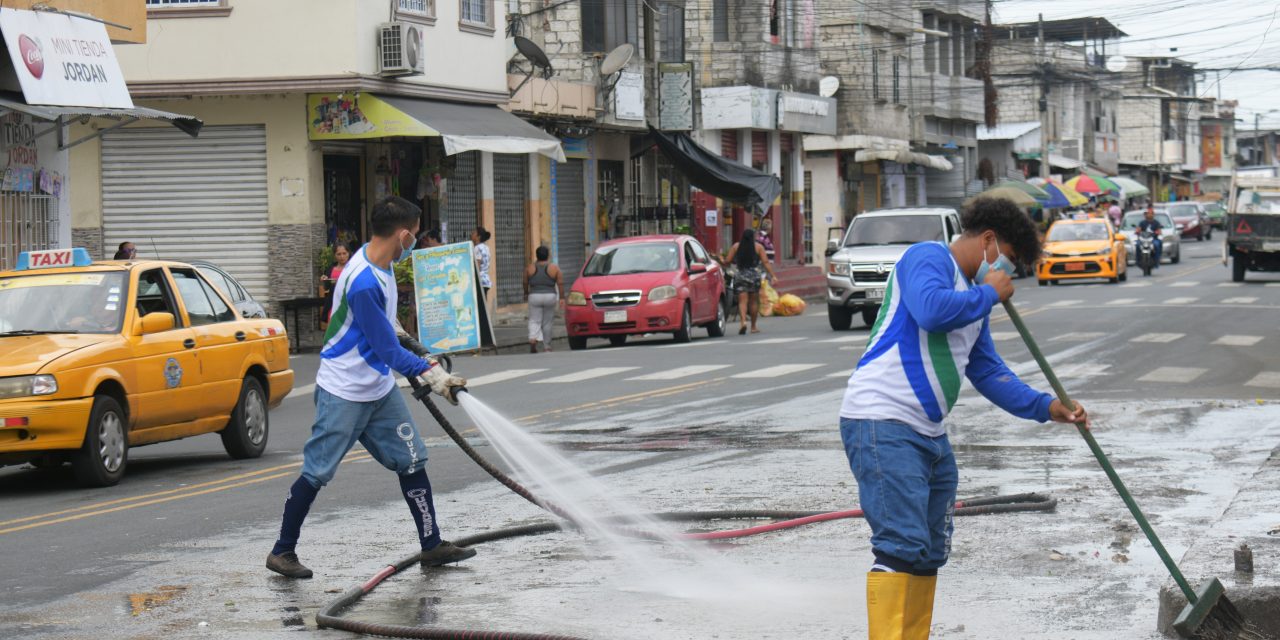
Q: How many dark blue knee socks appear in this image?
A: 2